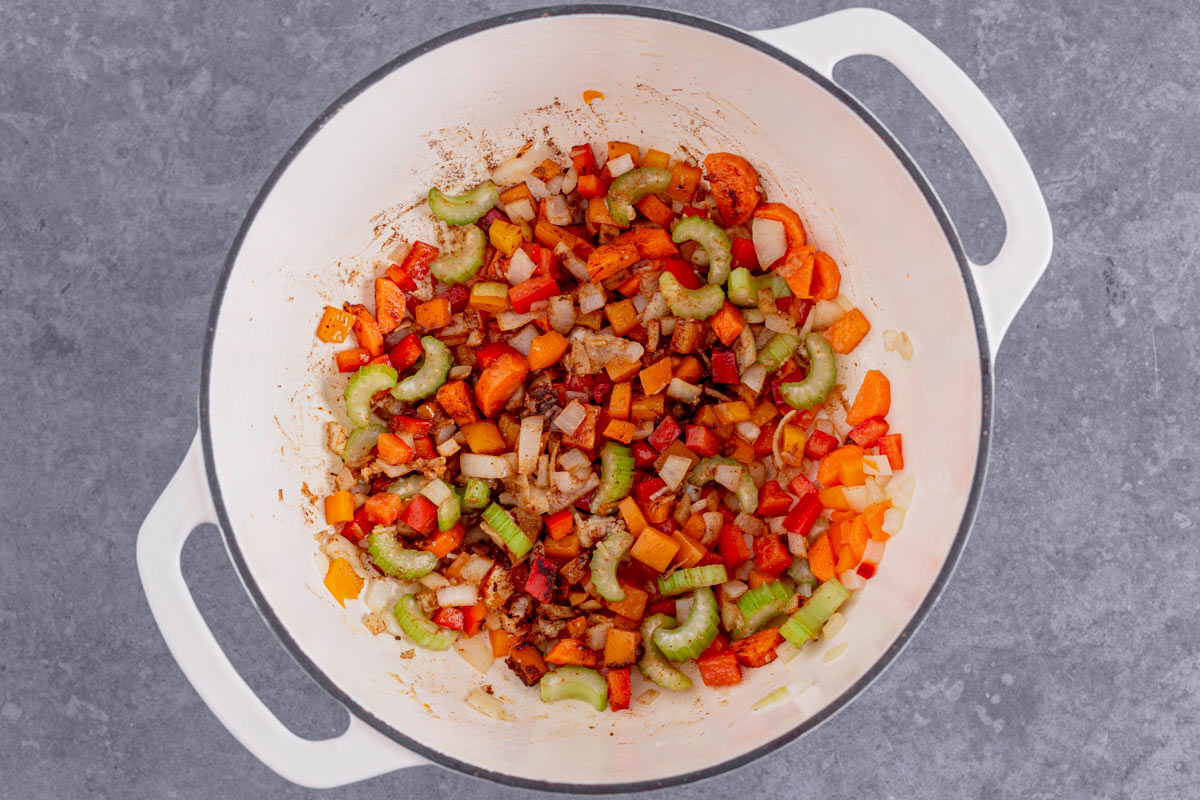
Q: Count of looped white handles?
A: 2